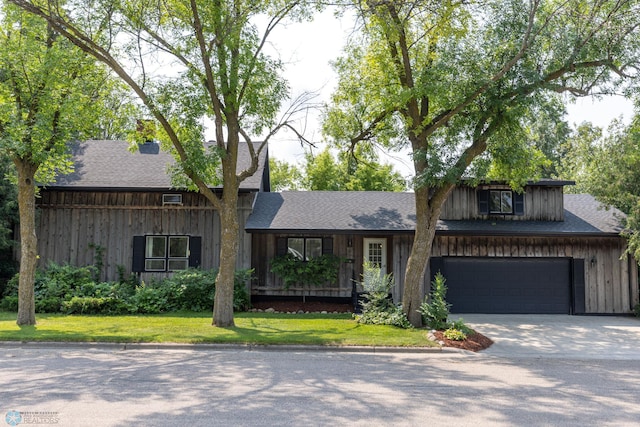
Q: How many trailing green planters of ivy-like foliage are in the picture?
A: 1